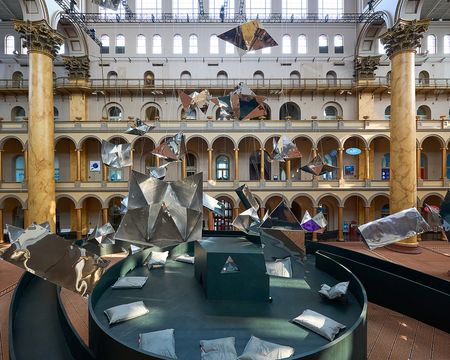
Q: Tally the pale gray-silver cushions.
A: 10